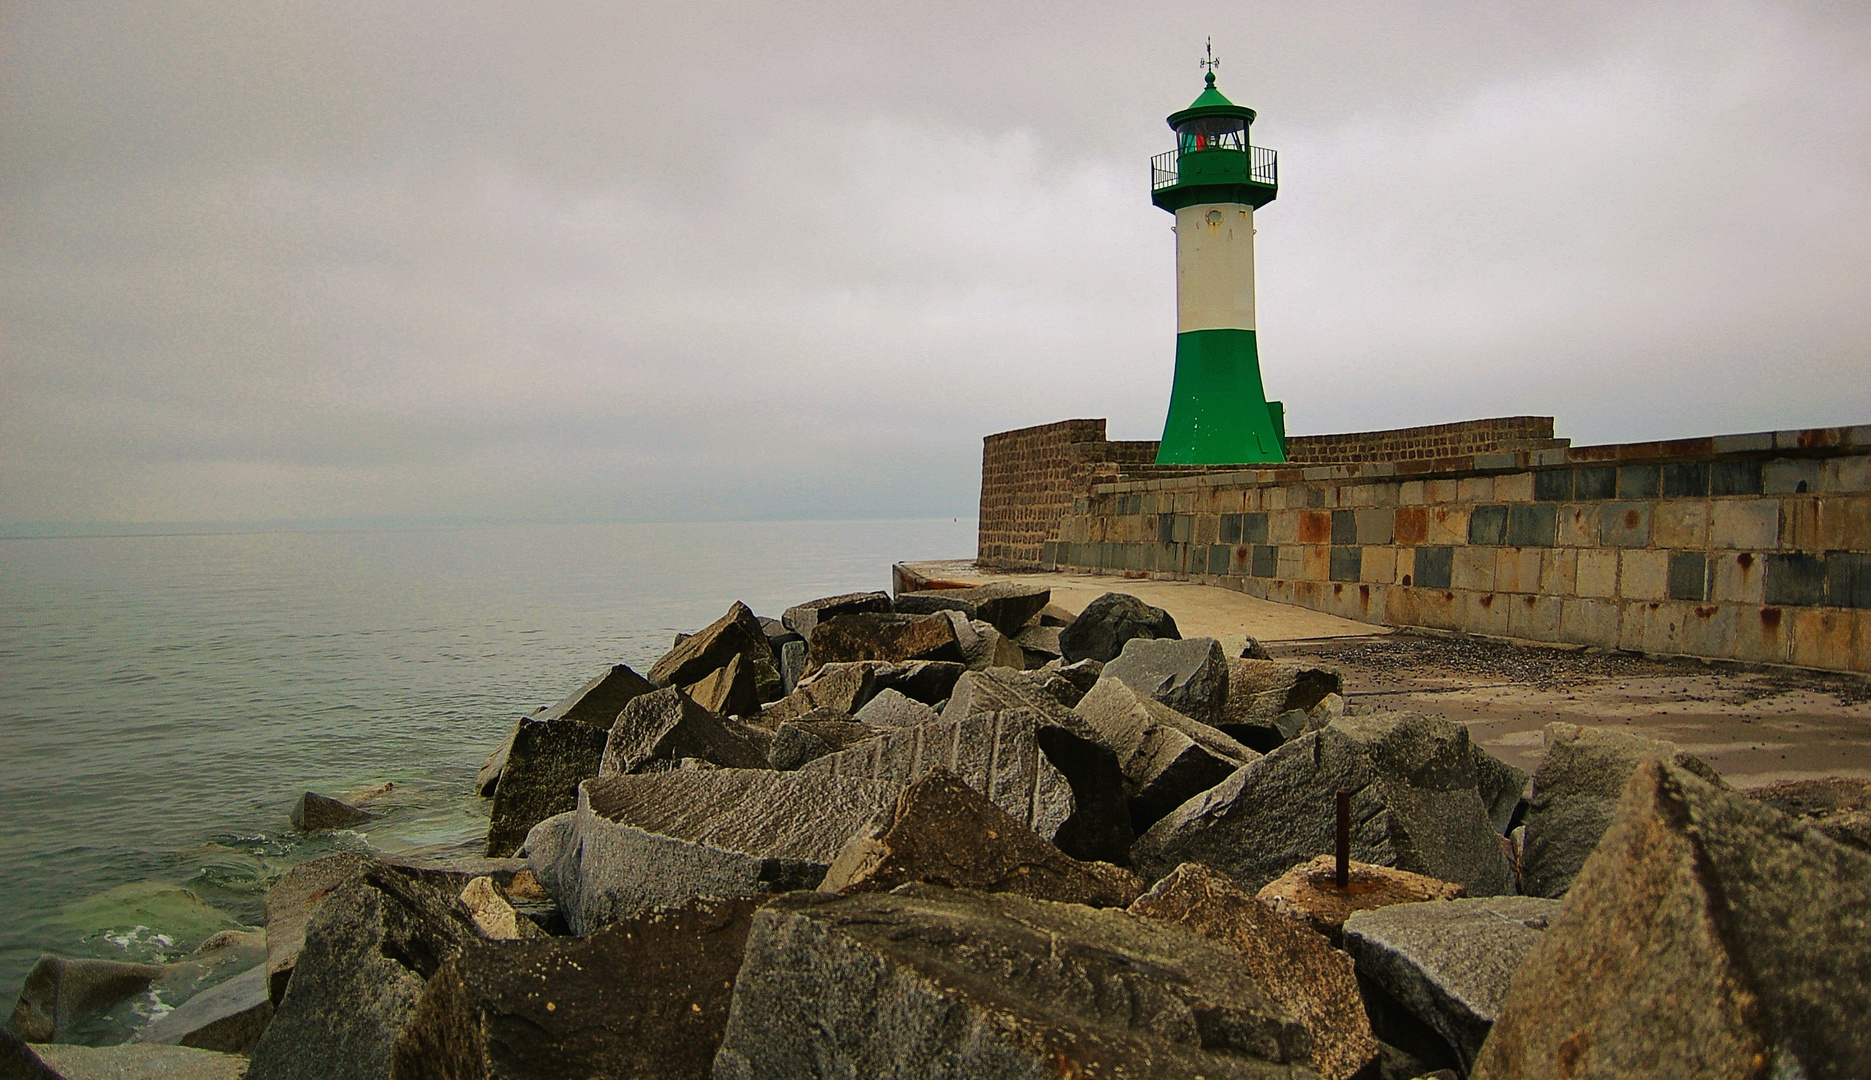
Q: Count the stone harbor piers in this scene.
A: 1